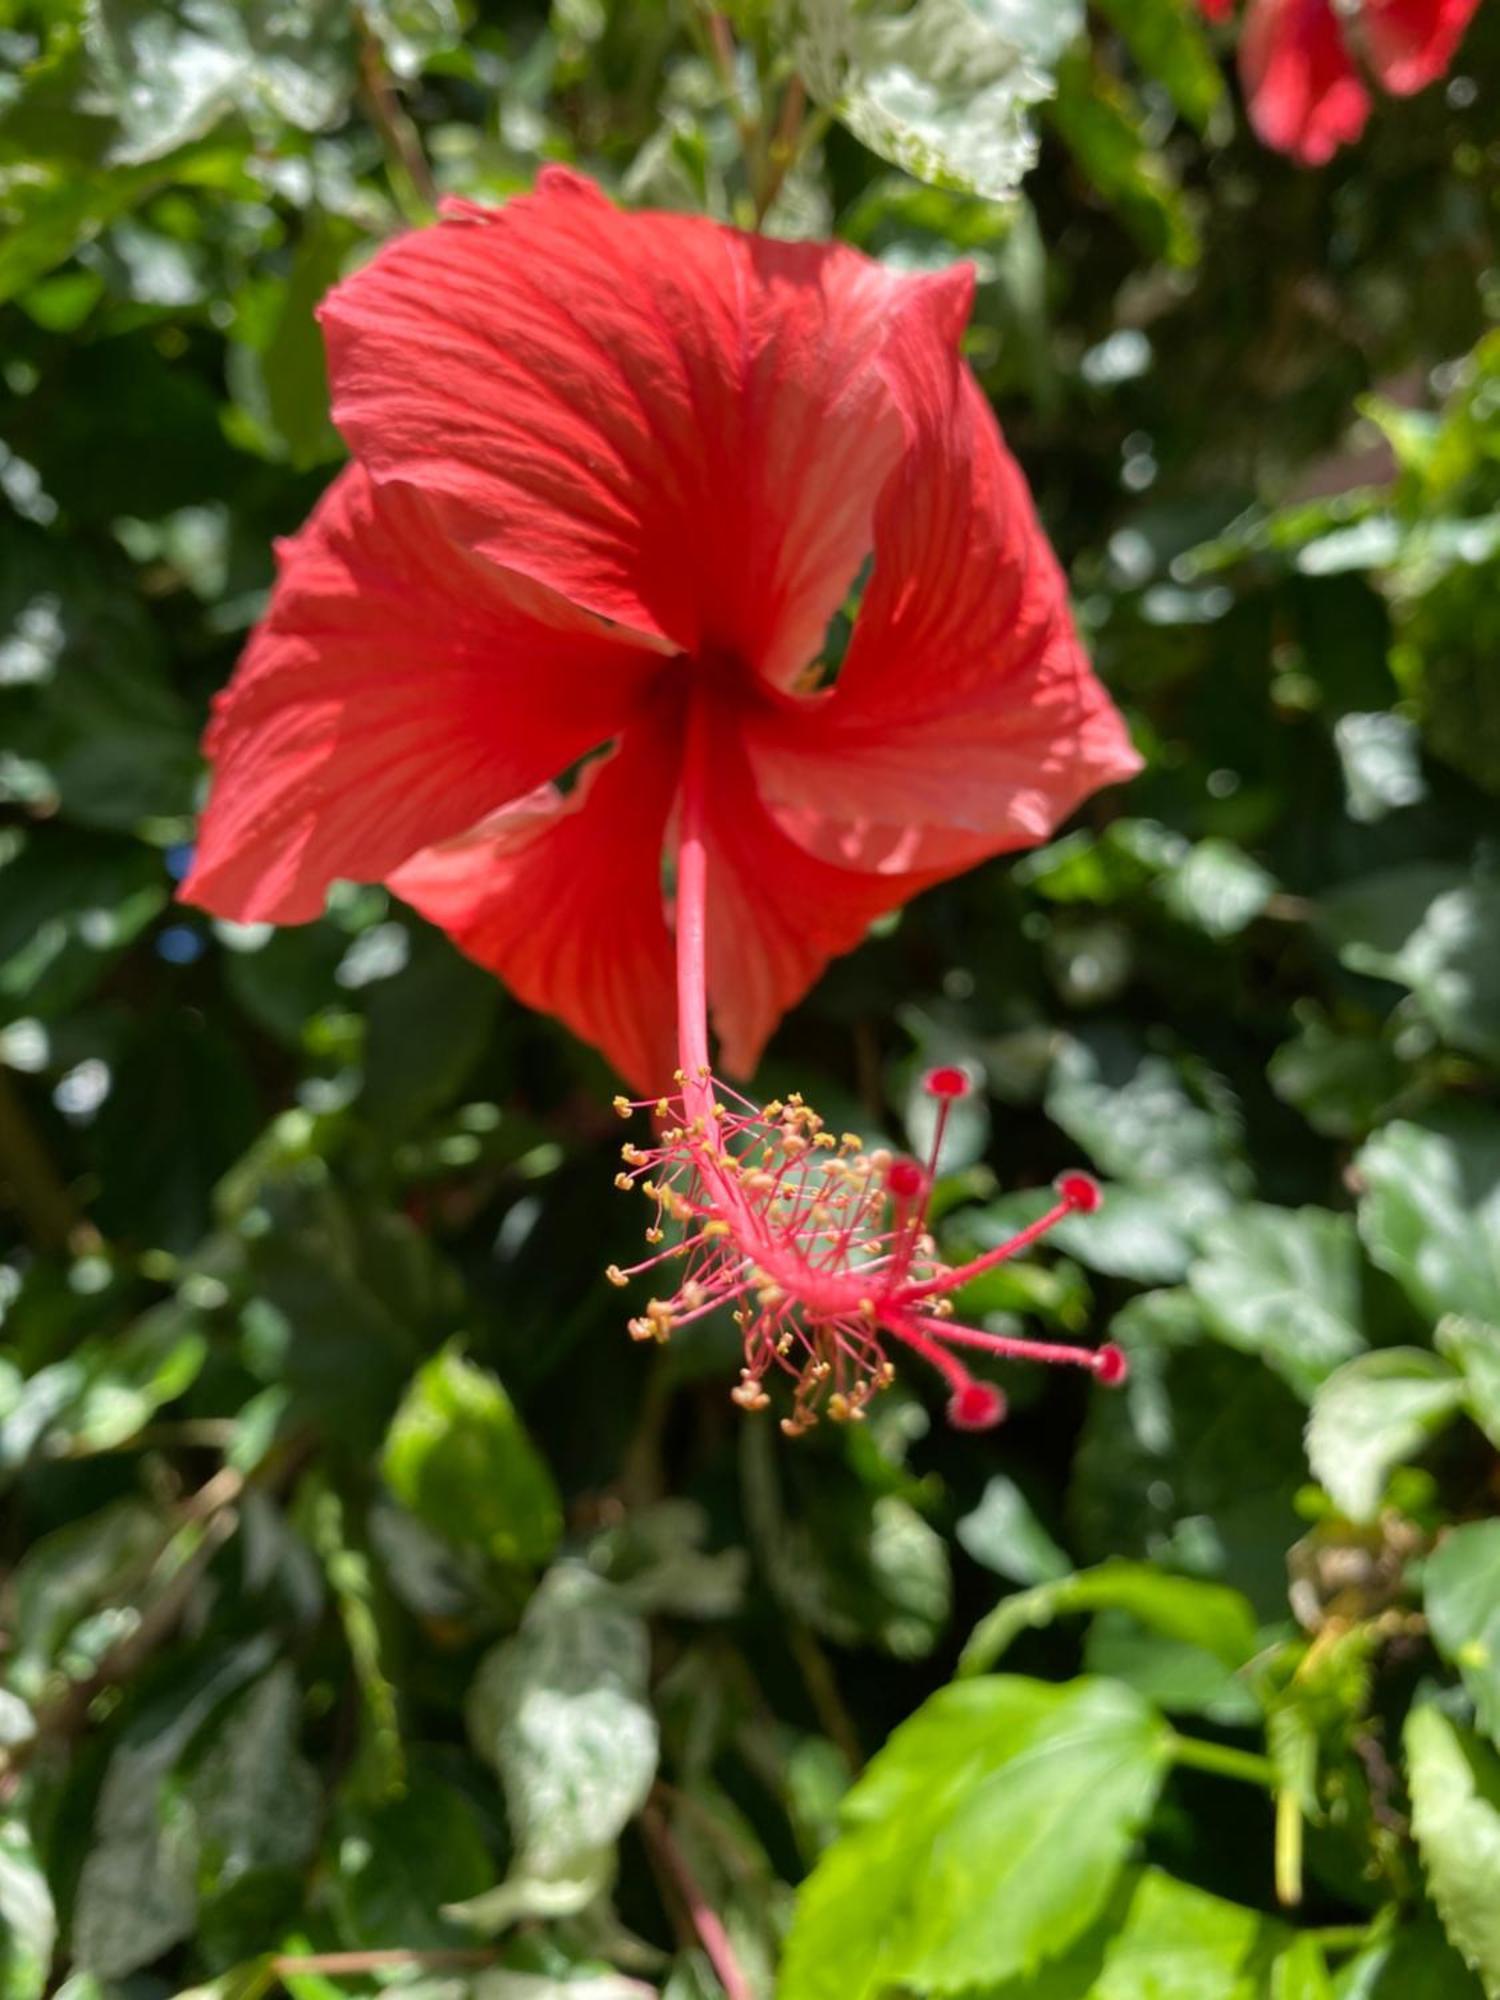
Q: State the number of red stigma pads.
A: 5